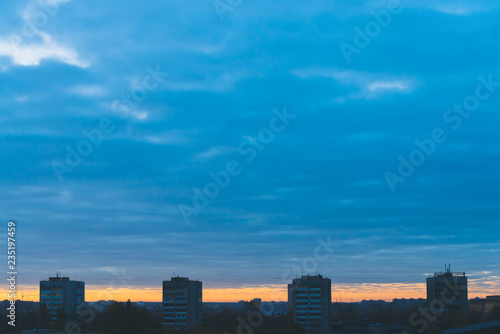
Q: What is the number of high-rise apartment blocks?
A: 4